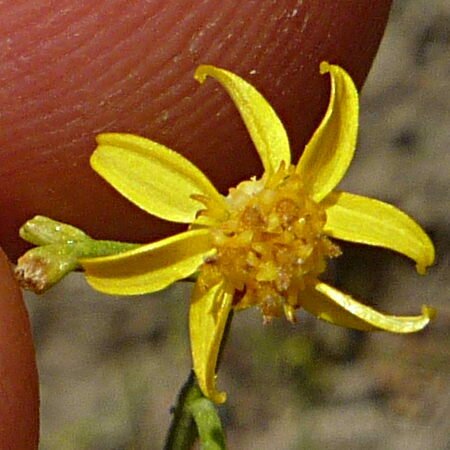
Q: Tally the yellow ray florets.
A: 7